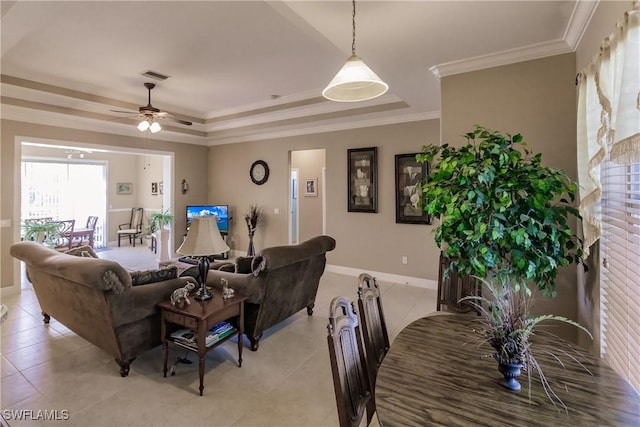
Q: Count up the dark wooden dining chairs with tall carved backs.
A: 3